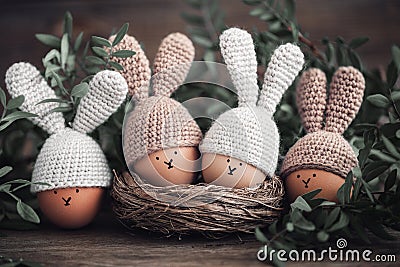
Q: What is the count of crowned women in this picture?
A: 0